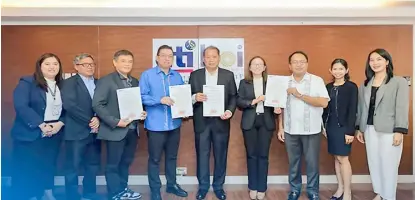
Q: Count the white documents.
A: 4